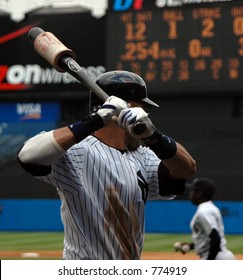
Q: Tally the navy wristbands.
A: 2